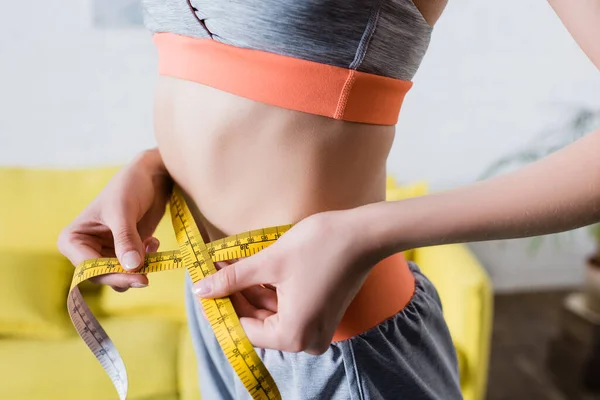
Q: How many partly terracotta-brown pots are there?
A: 1